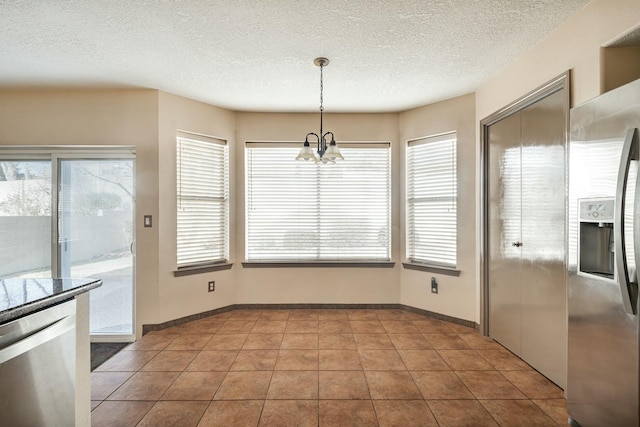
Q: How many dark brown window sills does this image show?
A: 3